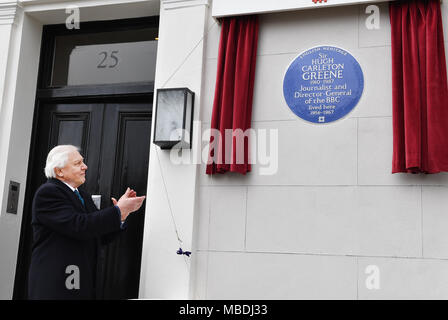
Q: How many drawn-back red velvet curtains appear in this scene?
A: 2